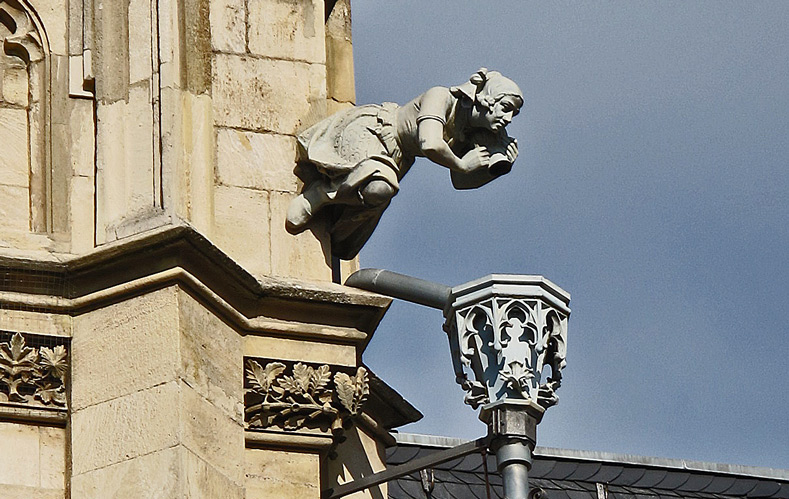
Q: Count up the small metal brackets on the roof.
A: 2